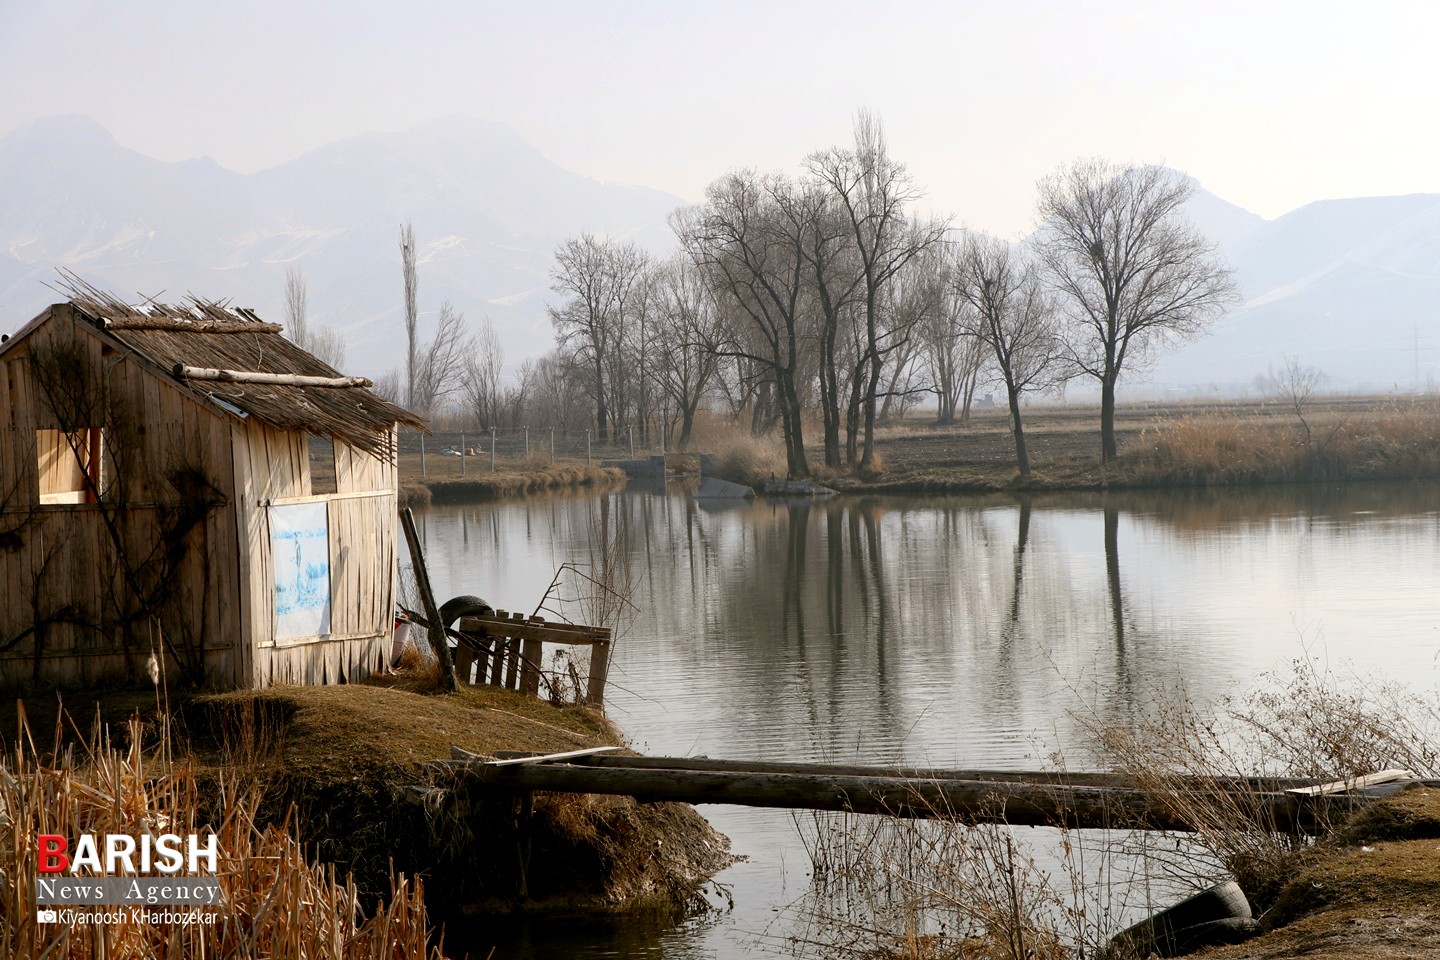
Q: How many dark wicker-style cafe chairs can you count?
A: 0